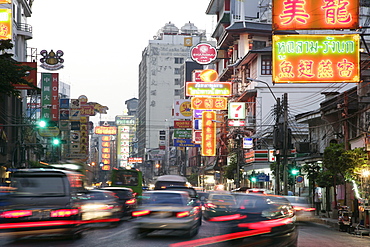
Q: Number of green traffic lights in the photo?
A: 4